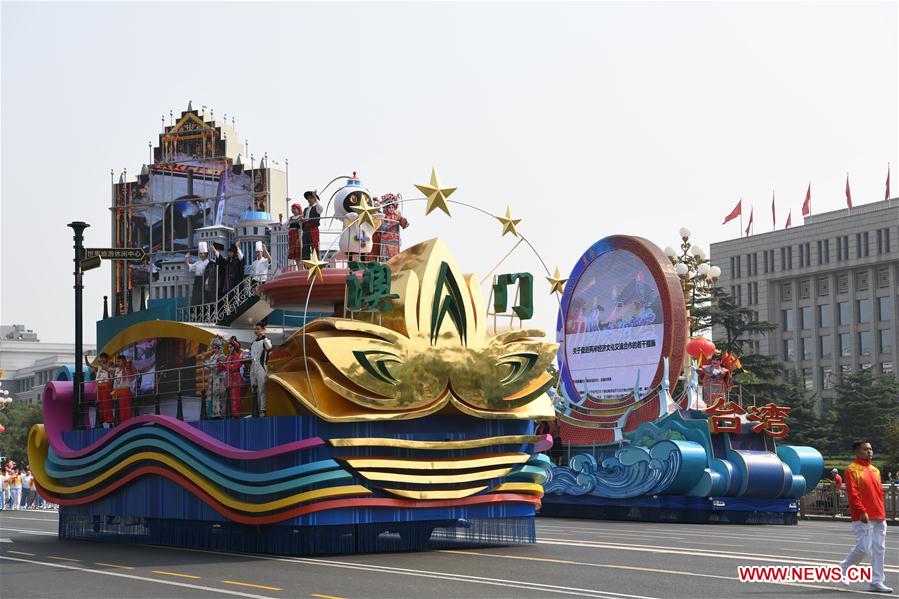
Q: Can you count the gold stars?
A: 5